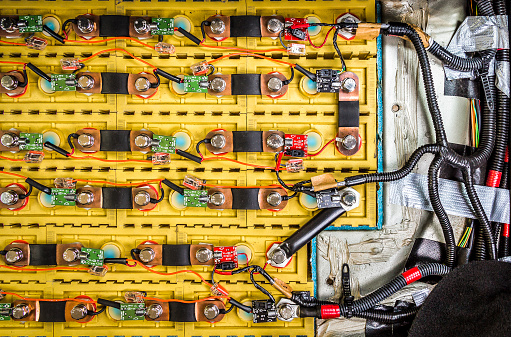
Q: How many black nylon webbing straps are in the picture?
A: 13